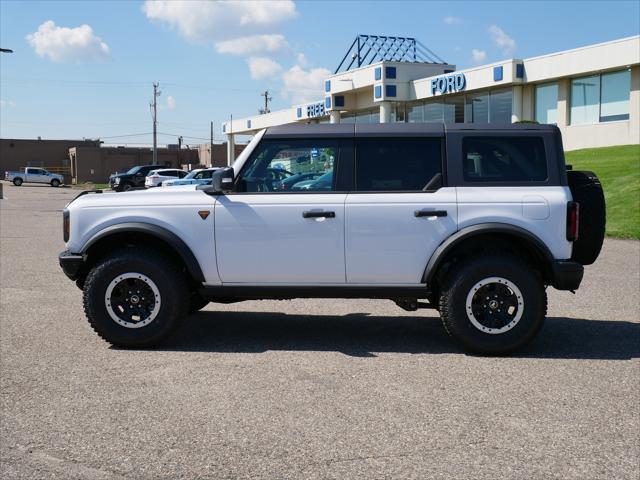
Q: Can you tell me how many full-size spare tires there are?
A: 1